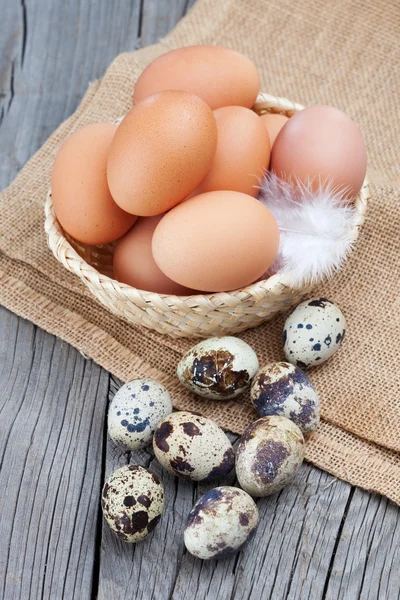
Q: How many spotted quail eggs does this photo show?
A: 8